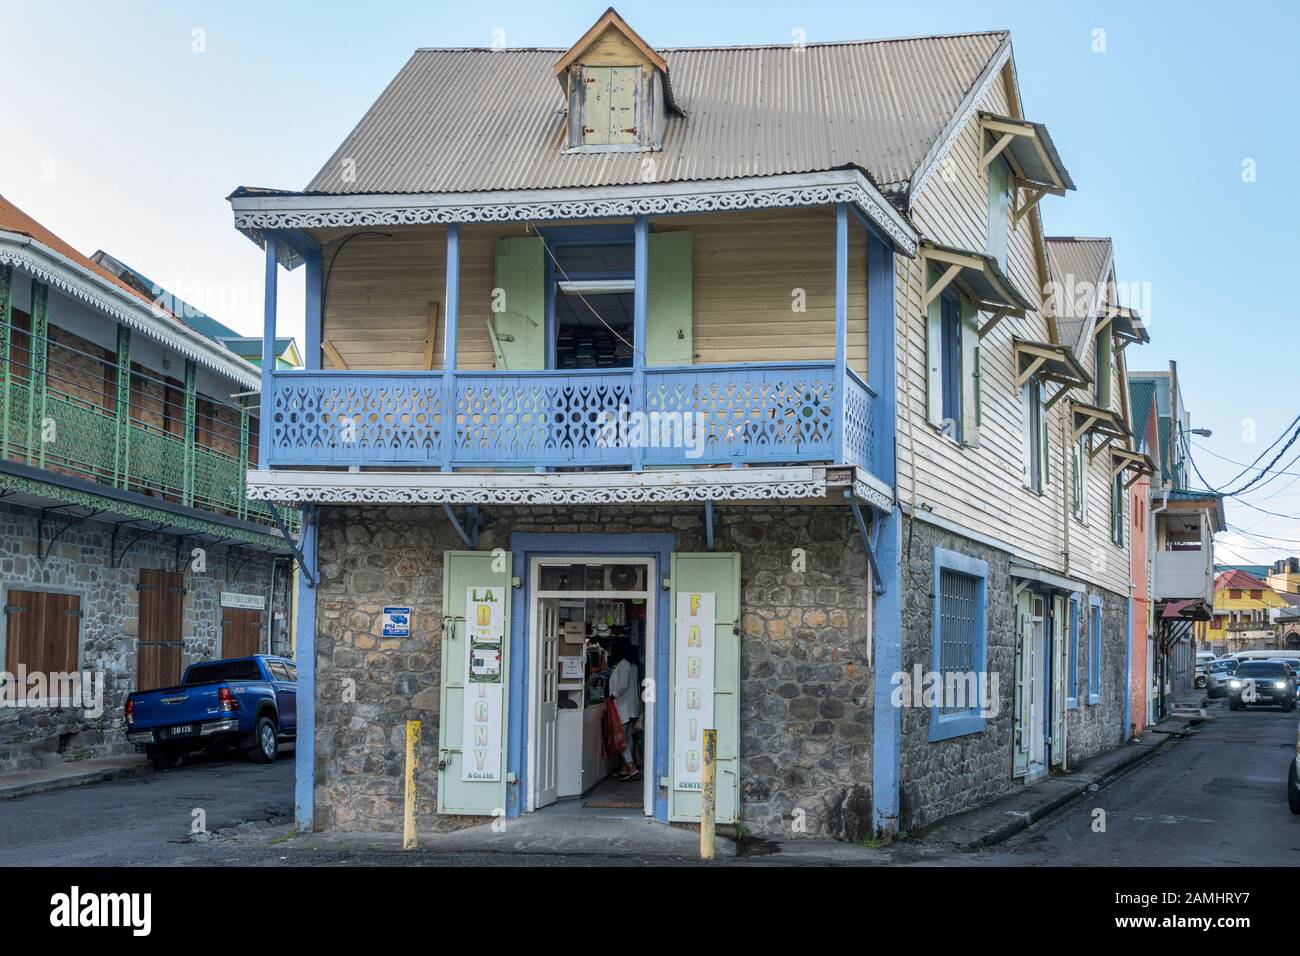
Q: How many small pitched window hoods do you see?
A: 6